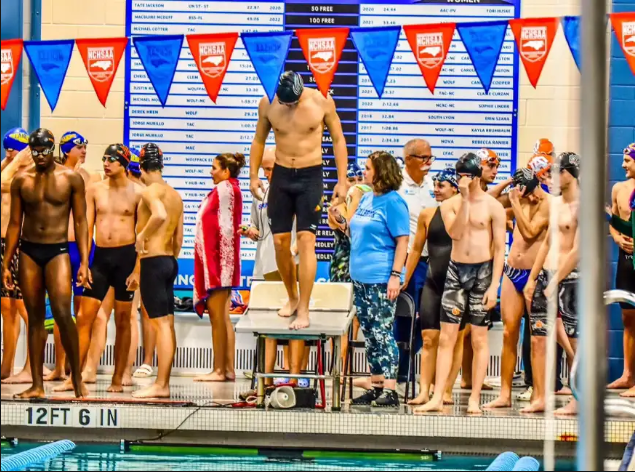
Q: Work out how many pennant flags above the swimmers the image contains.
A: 13